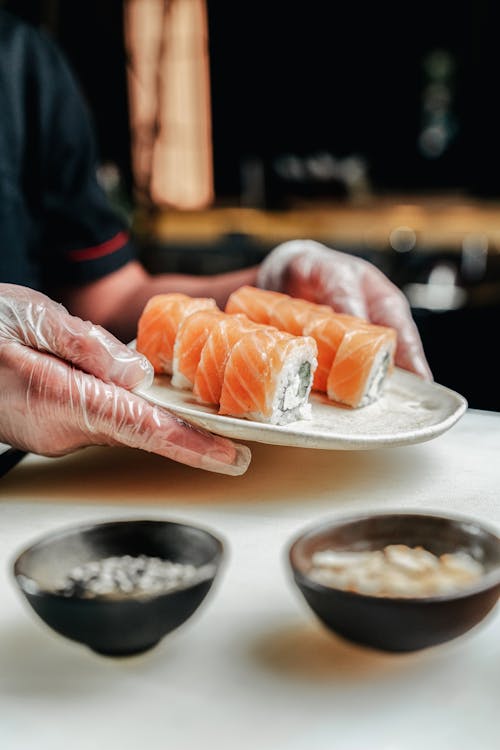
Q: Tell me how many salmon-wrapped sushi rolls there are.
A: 8